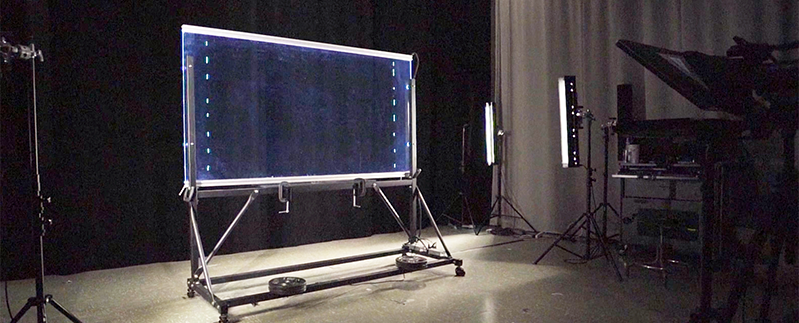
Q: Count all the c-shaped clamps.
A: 2